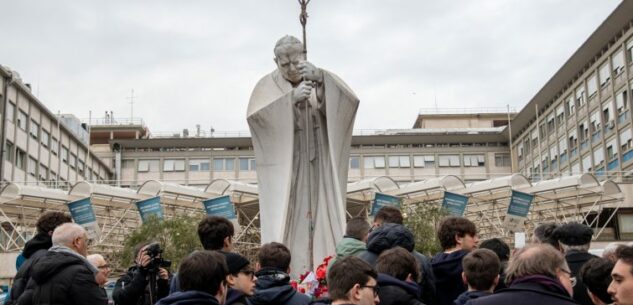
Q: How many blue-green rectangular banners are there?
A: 6